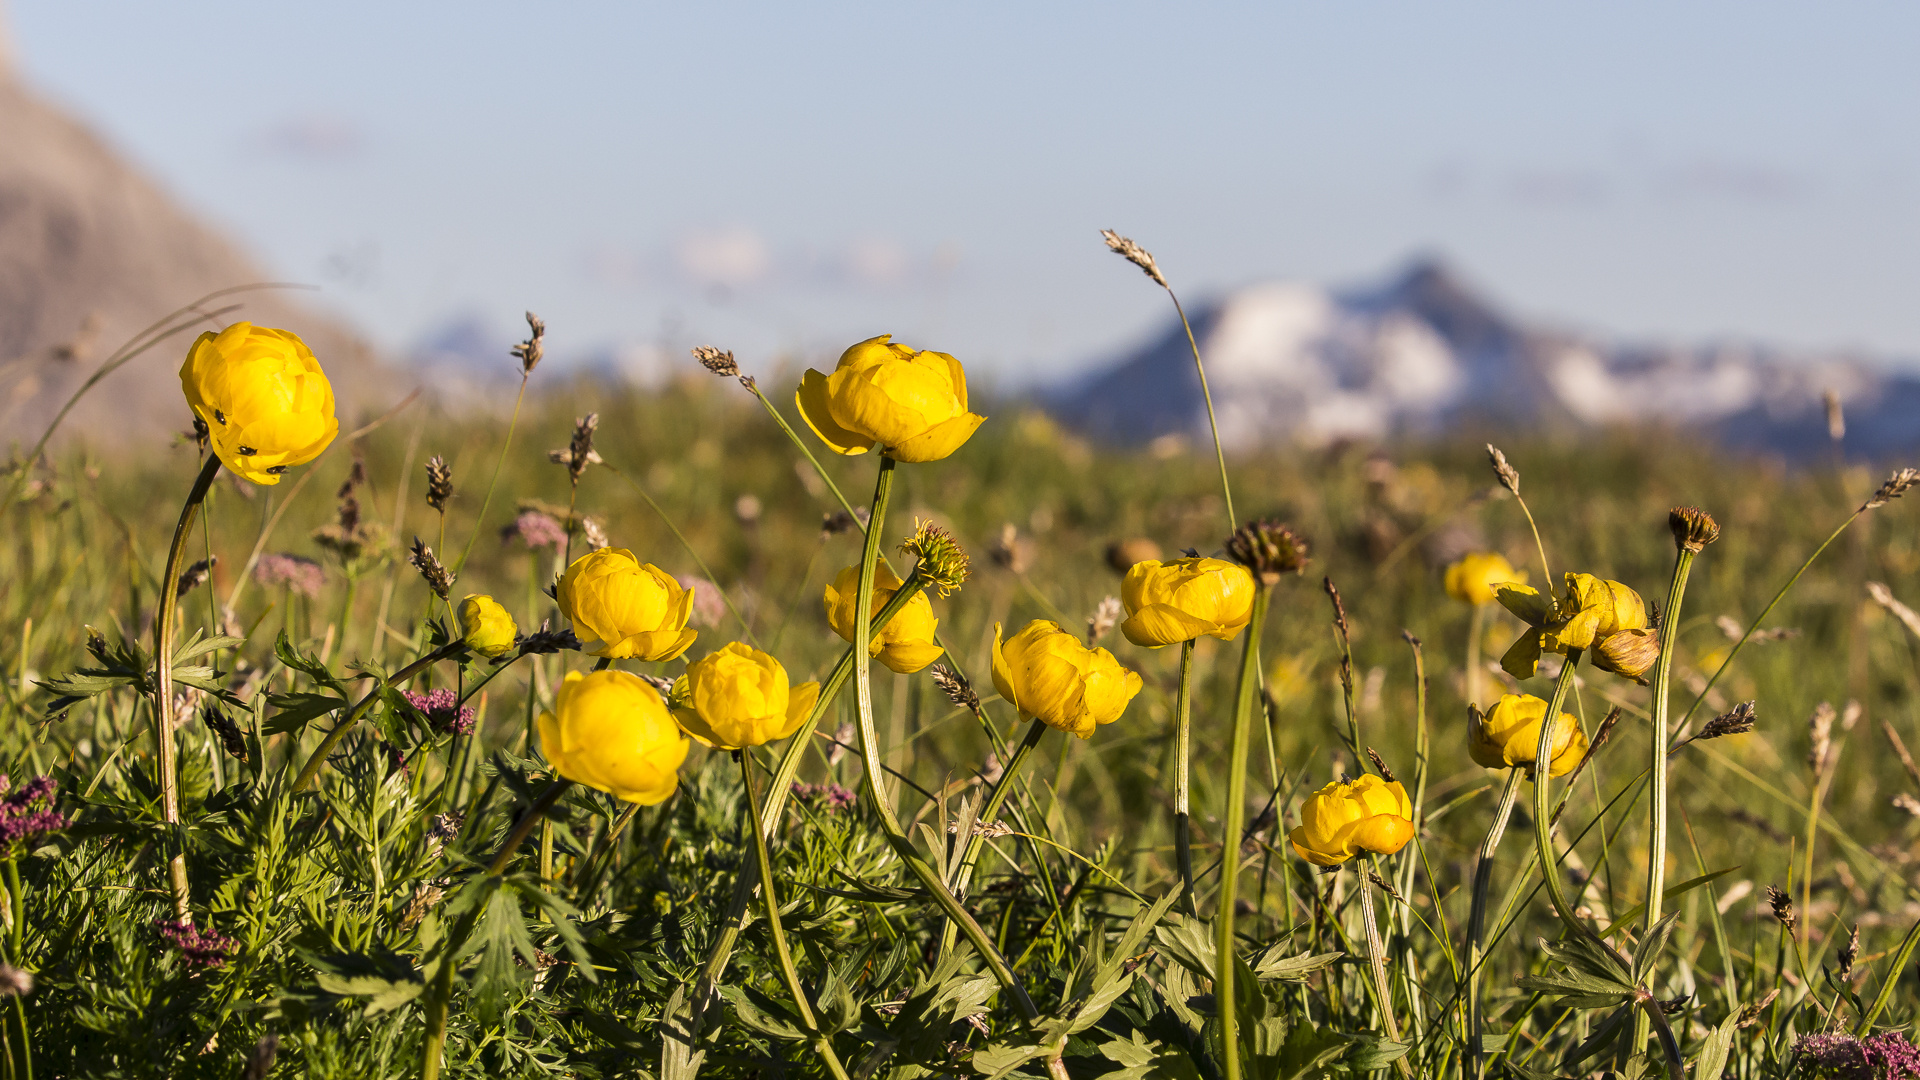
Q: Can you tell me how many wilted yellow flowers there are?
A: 1